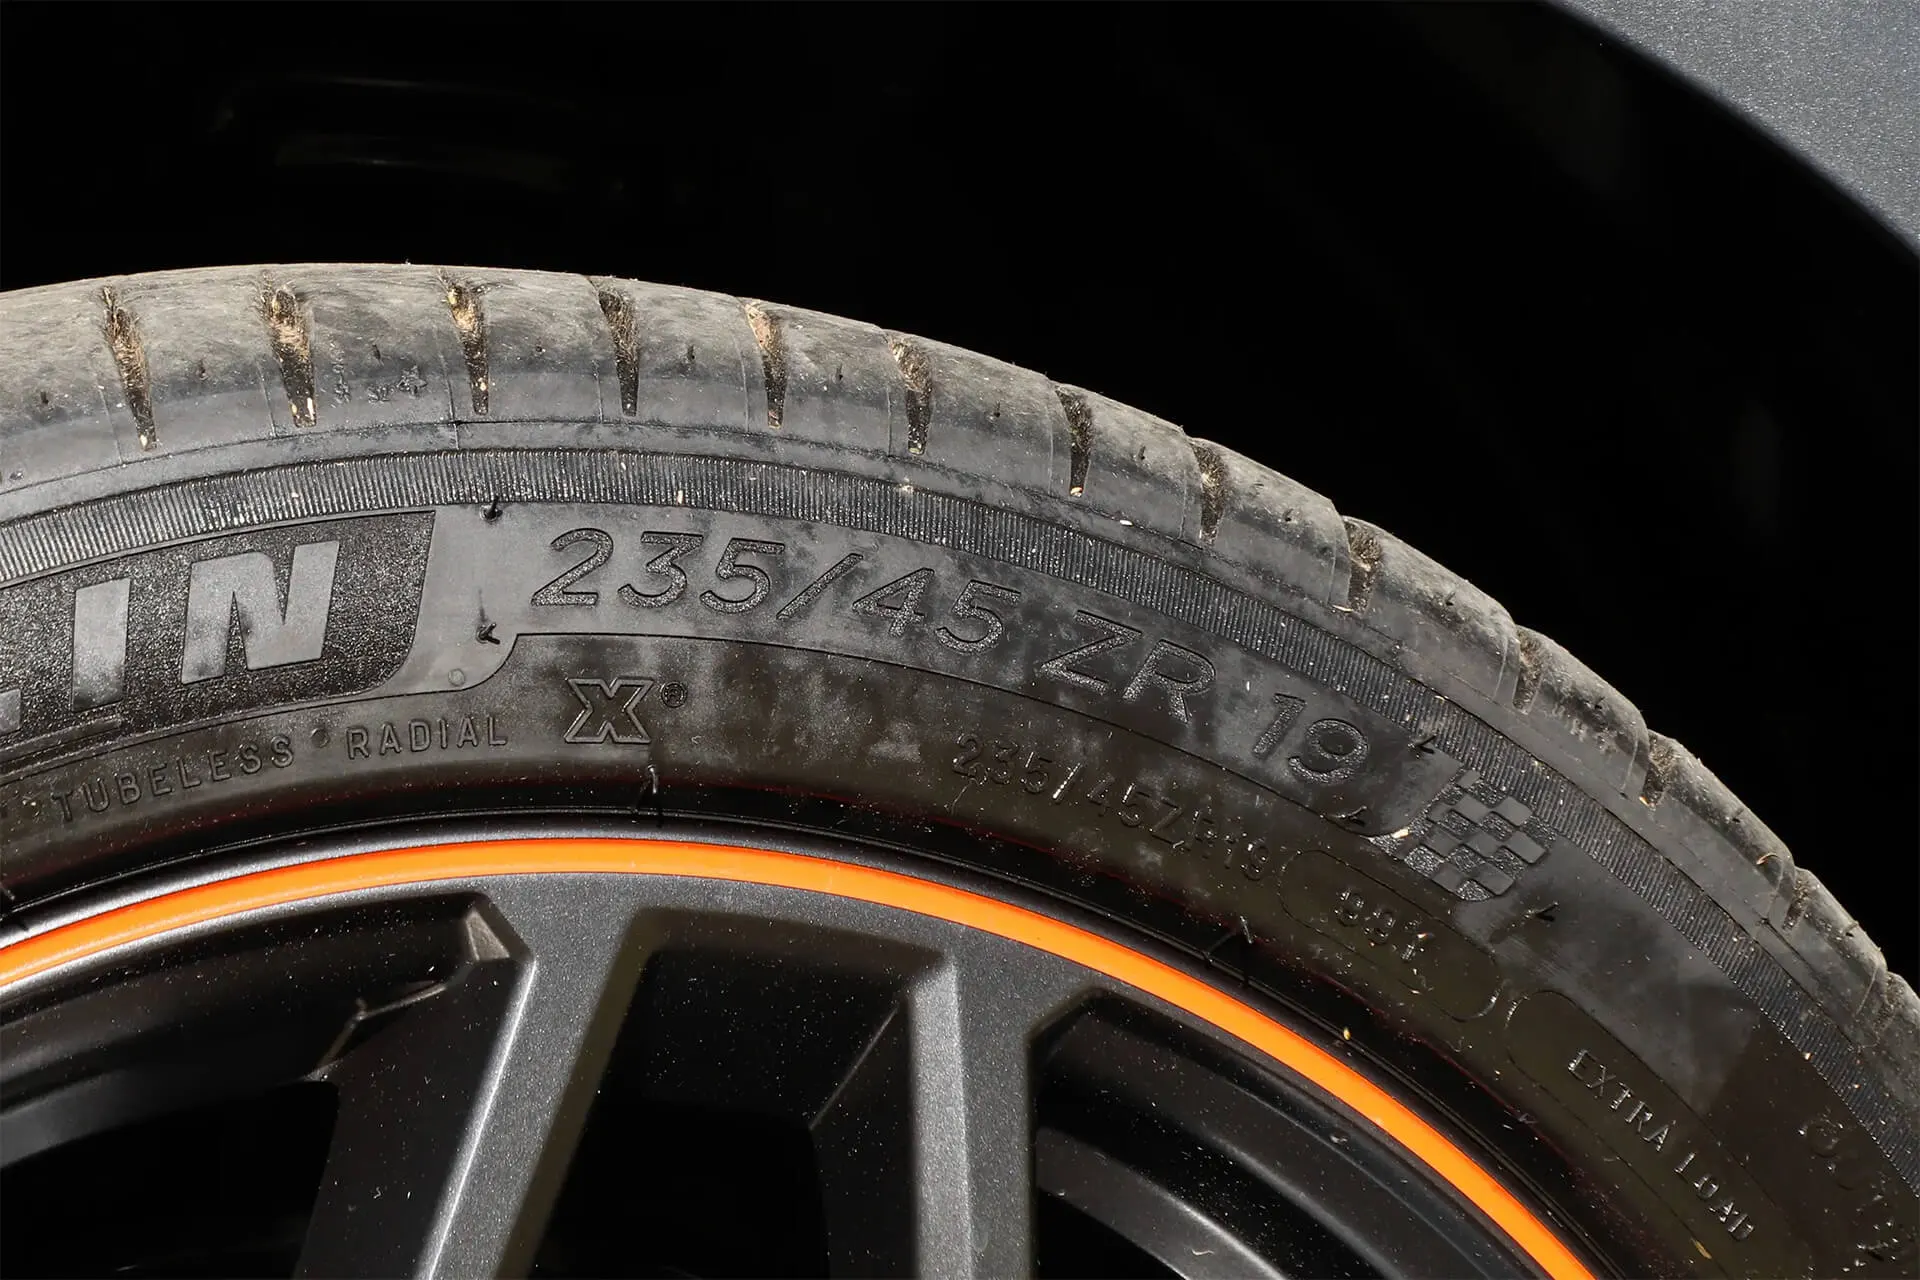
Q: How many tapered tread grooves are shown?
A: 13